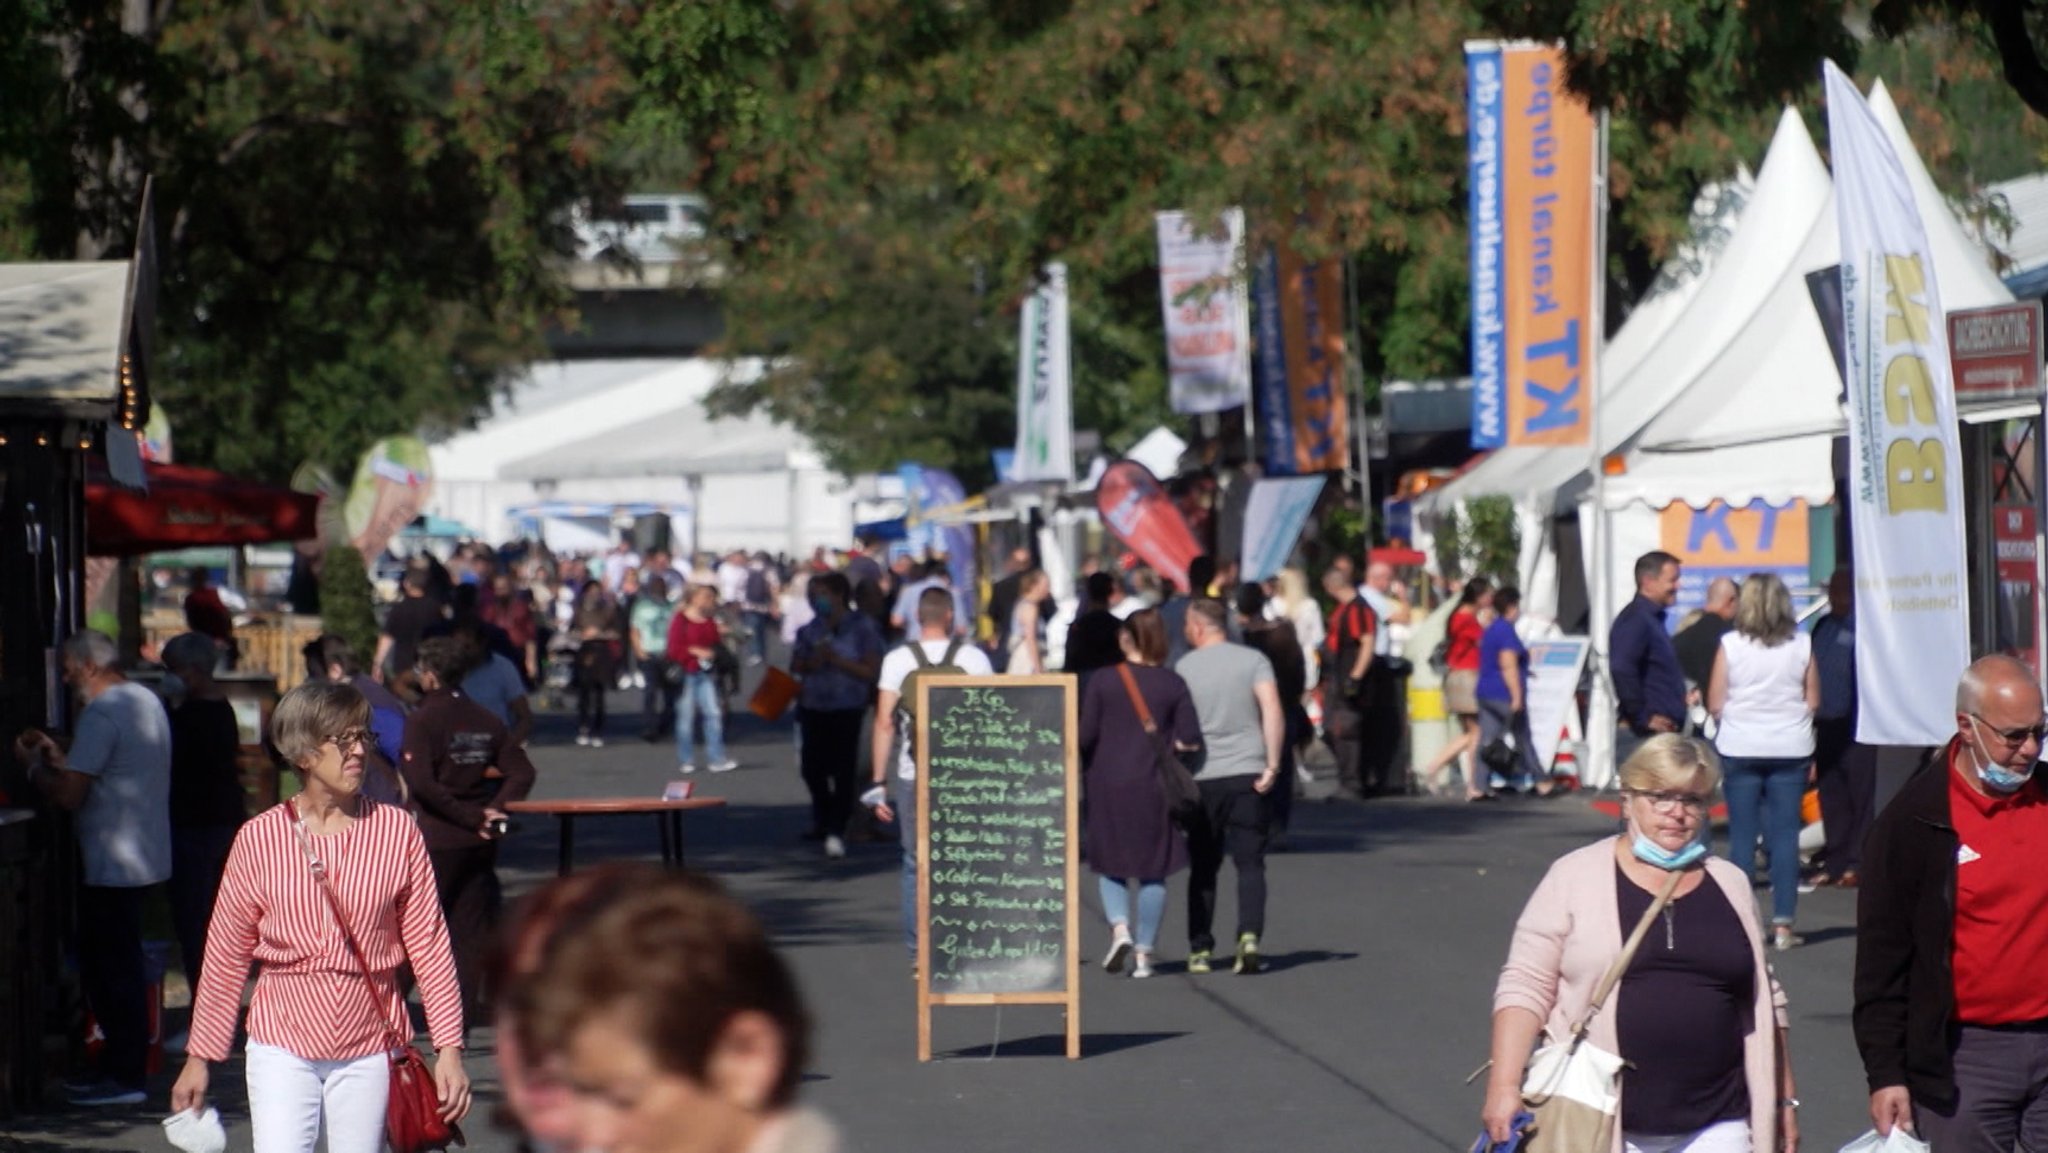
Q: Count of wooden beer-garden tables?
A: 1